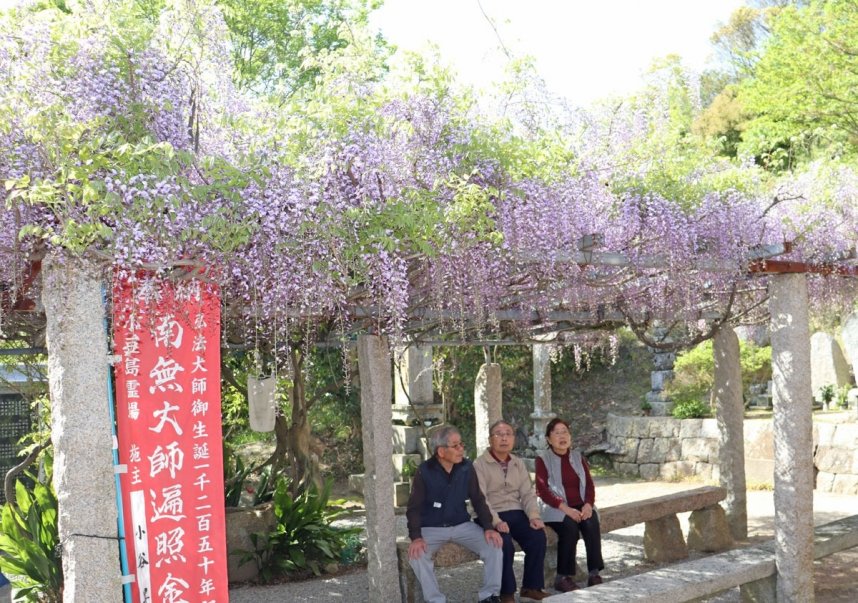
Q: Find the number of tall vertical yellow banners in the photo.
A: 0